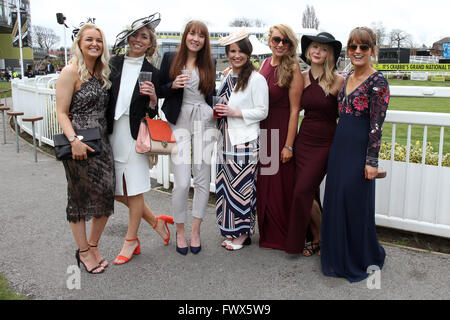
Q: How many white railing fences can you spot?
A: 1